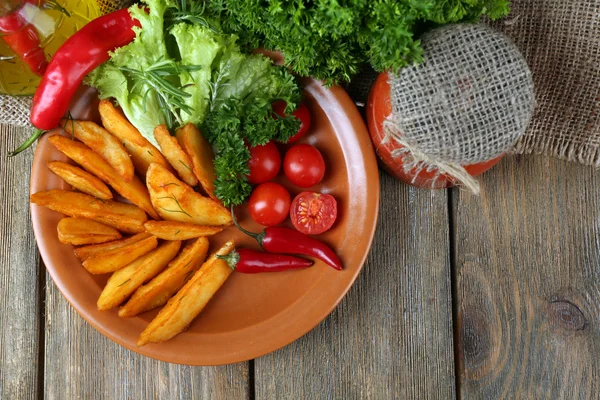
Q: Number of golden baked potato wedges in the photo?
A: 15